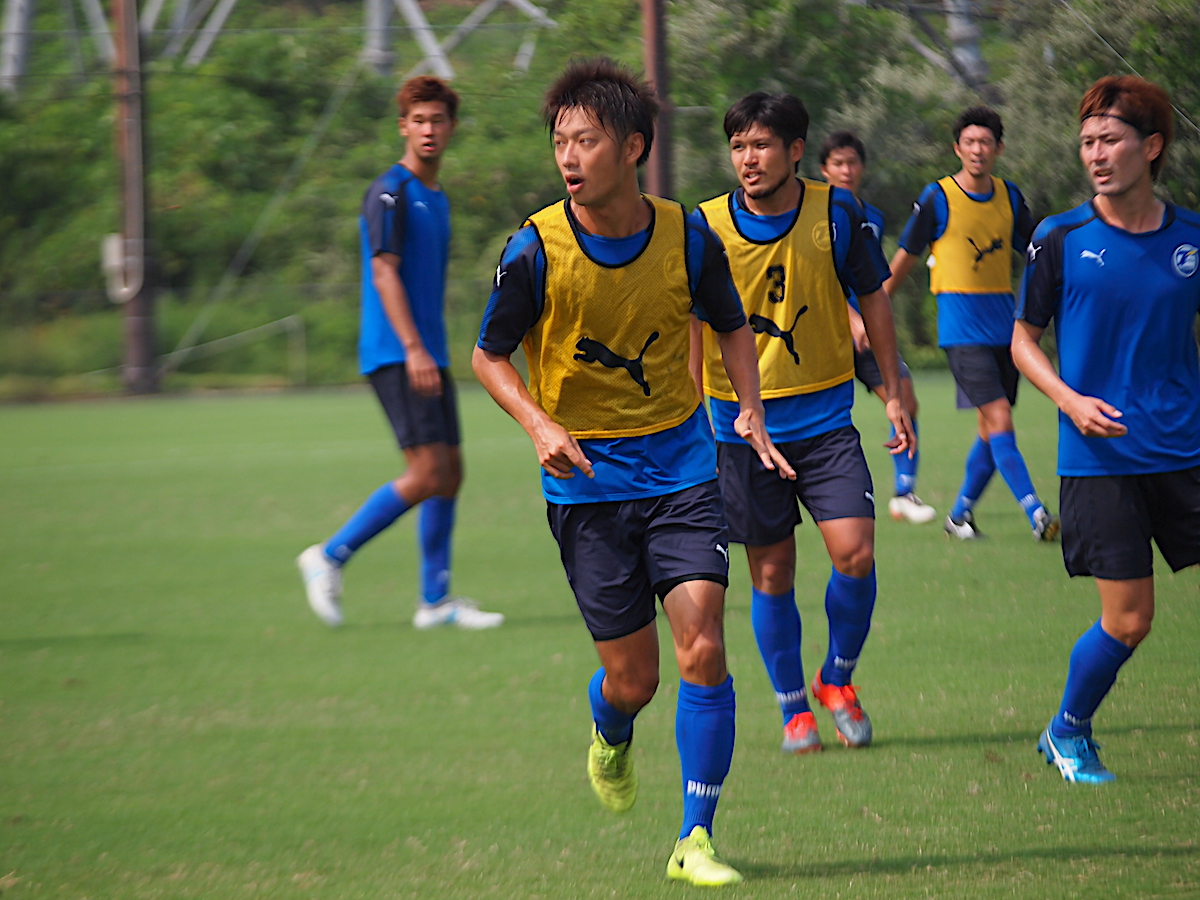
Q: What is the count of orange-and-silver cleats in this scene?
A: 2